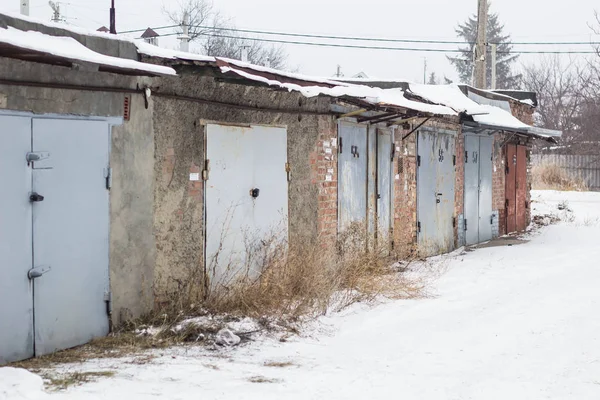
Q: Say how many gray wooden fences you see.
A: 1